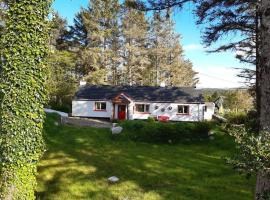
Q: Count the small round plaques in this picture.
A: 3